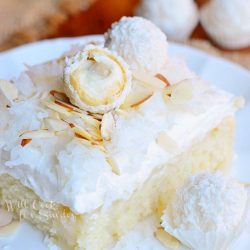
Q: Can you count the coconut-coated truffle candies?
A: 5